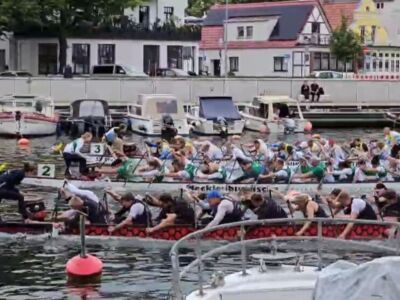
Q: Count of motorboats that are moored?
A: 5